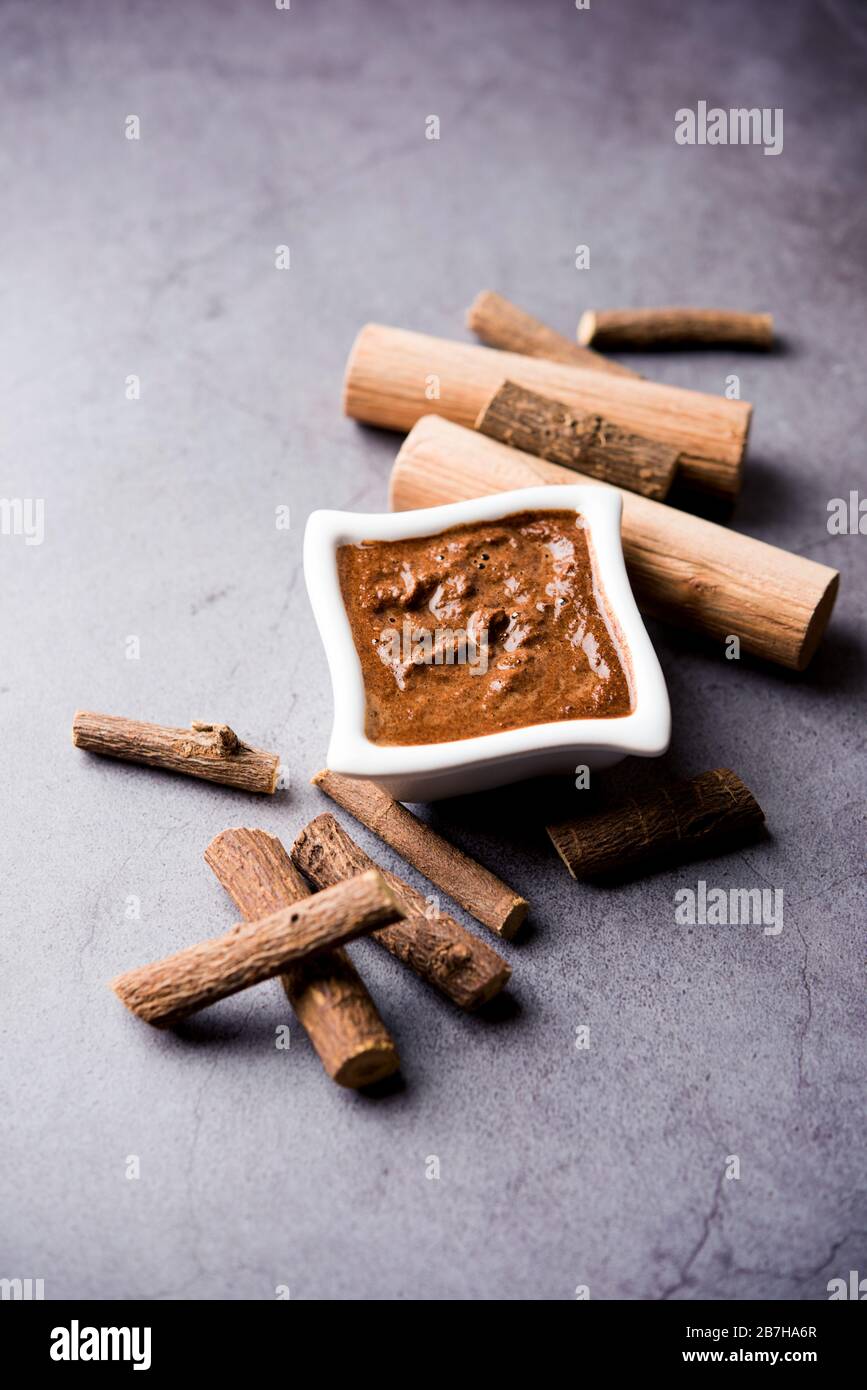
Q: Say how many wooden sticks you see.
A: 11